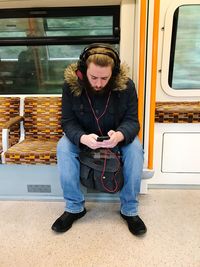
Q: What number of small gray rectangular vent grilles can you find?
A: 1